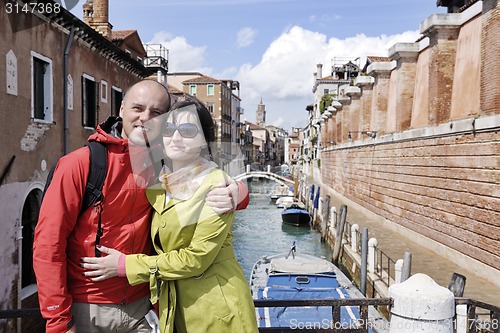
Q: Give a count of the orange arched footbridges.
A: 0